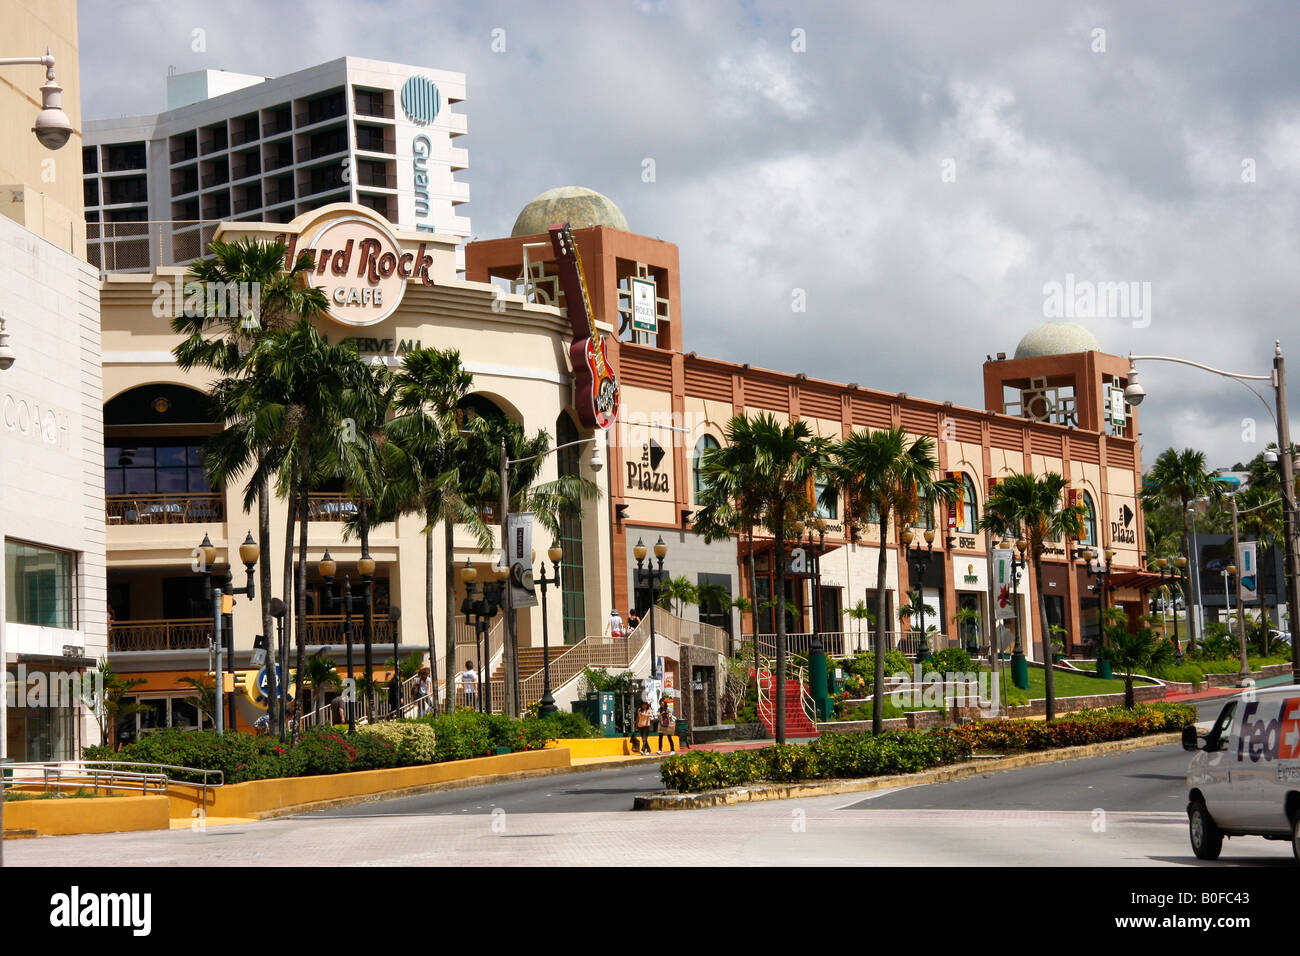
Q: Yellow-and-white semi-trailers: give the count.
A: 0